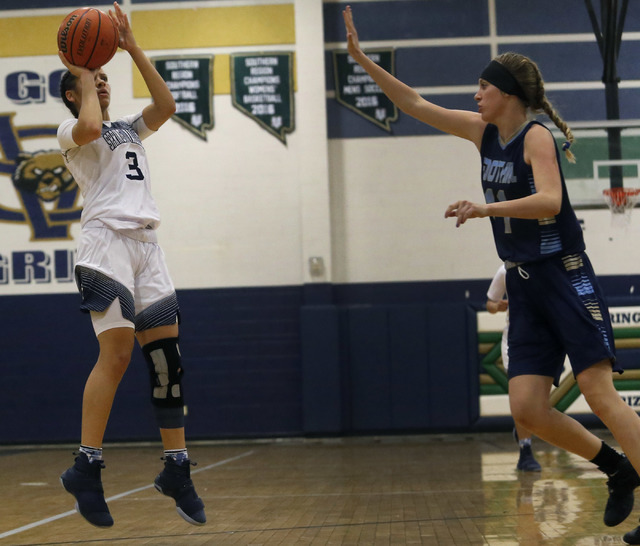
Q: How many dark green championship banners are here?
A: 3